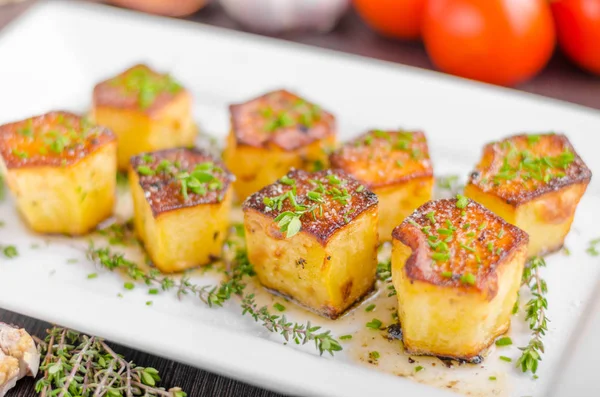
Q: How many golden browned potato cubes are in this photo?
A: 8